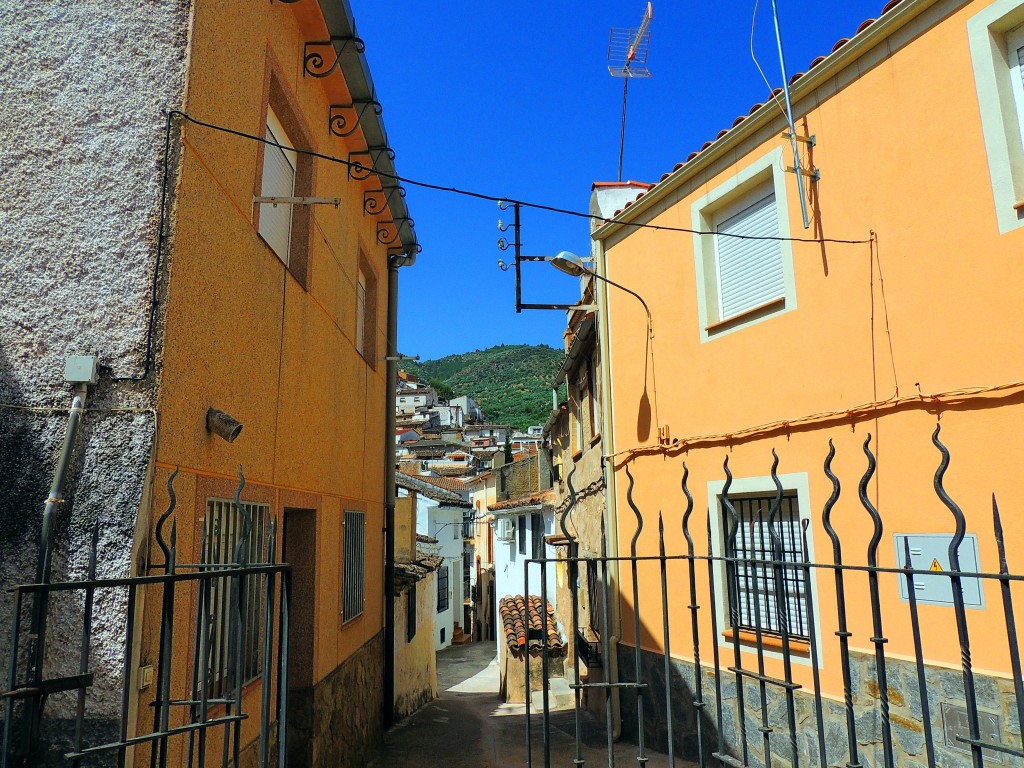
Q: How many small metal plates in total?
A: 2